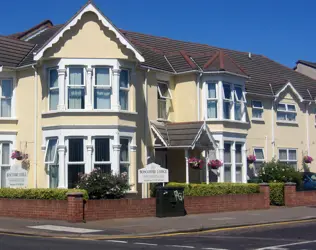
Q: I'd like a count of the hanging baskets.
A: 5